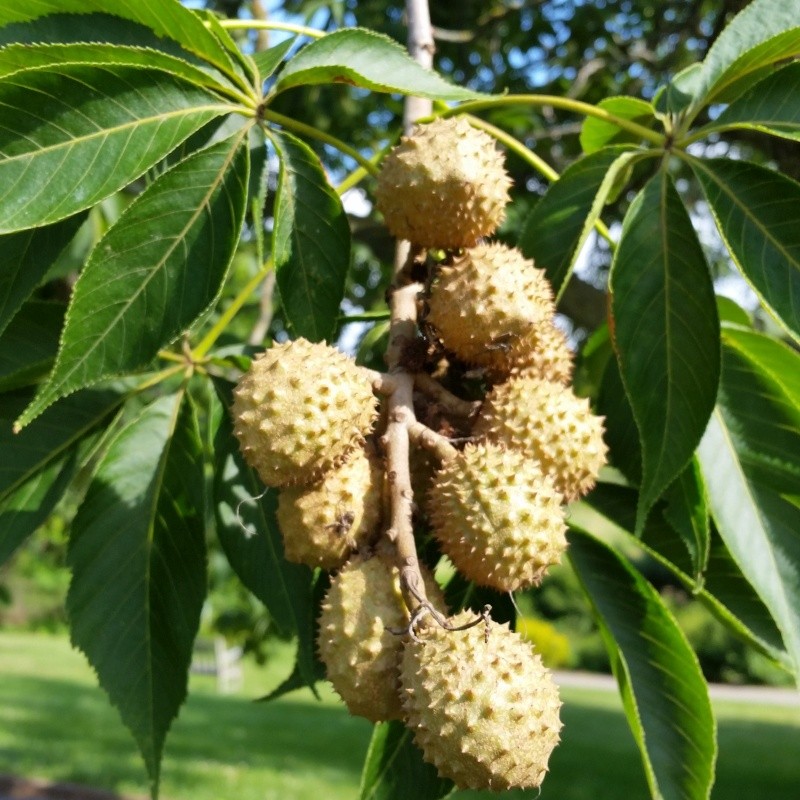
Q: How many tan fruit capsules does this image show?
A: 9